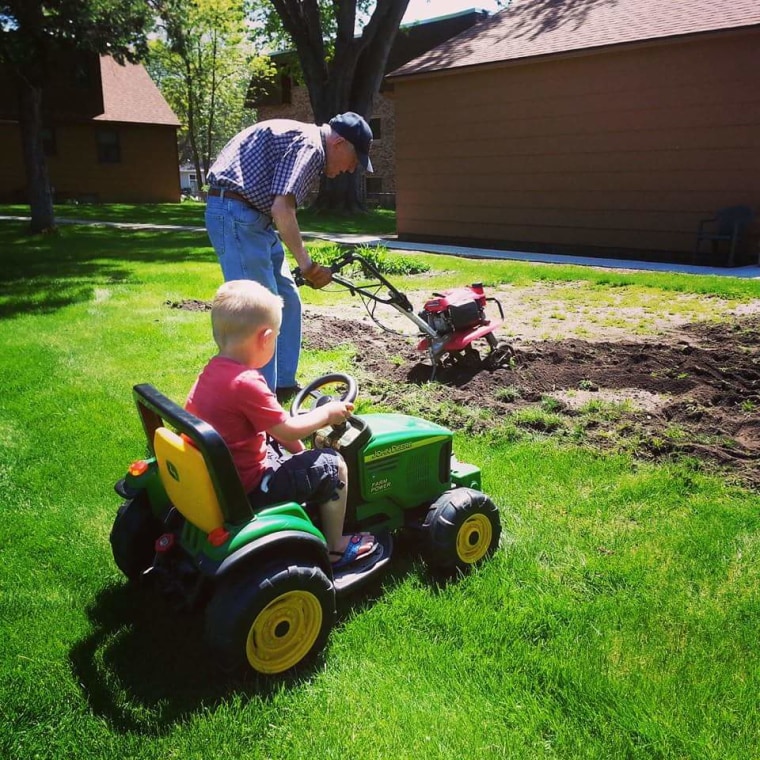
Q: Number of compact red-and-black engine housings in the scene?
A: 1